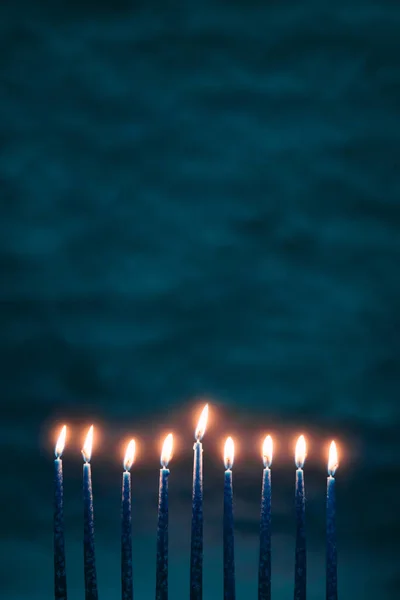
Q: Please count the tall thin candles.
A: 9